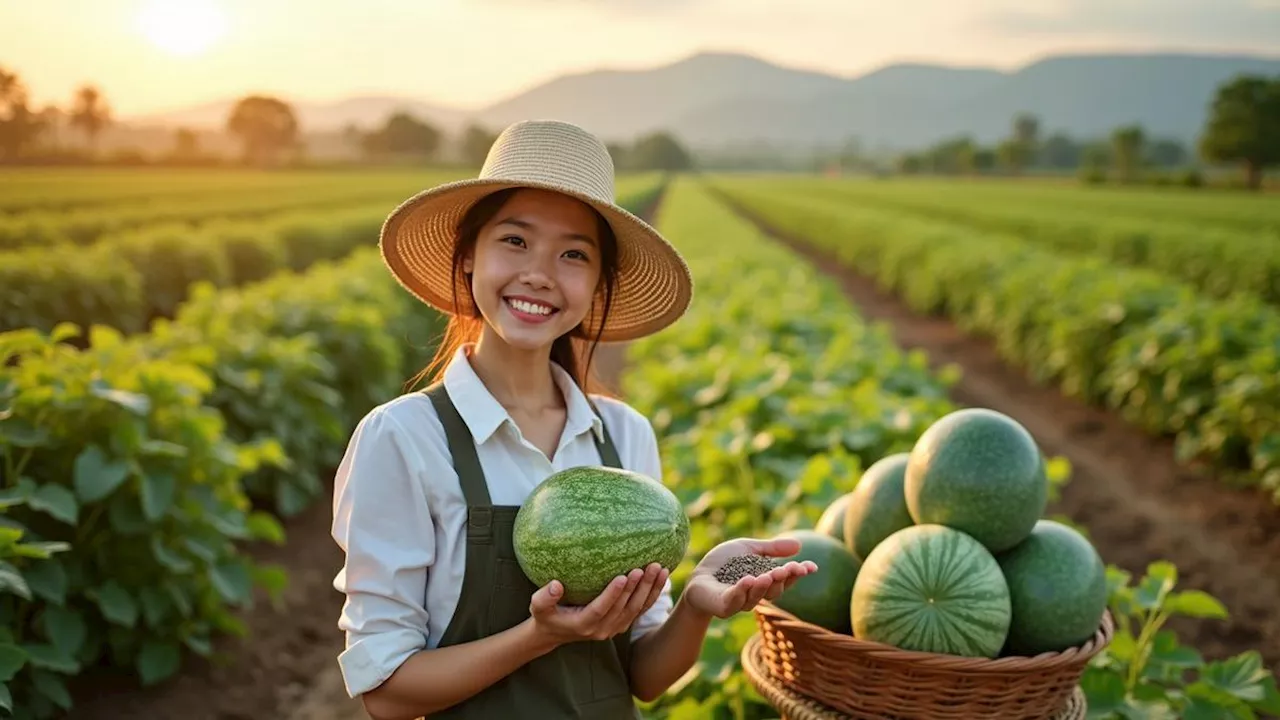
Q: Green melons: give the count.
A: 7